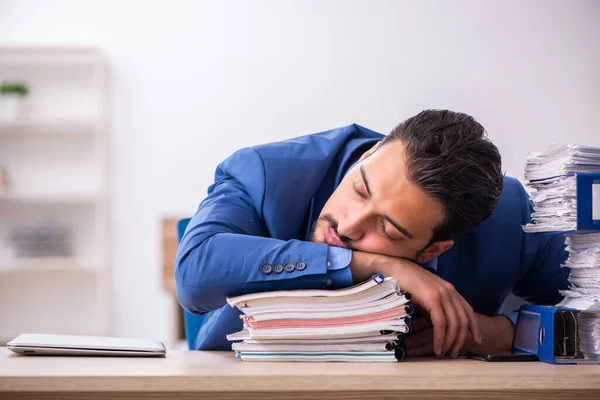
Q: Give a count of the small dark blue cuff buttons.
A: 4